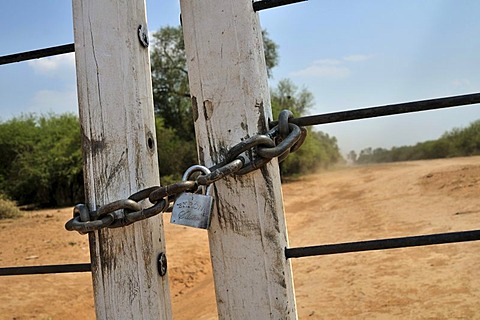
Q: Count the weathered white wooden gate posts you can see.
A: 2